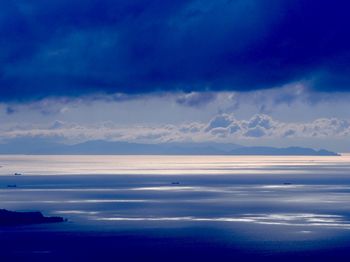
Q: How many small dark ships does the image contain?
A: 4